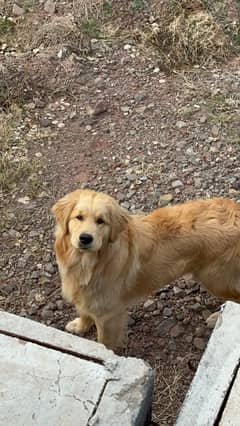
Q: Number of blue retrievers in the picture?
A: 0